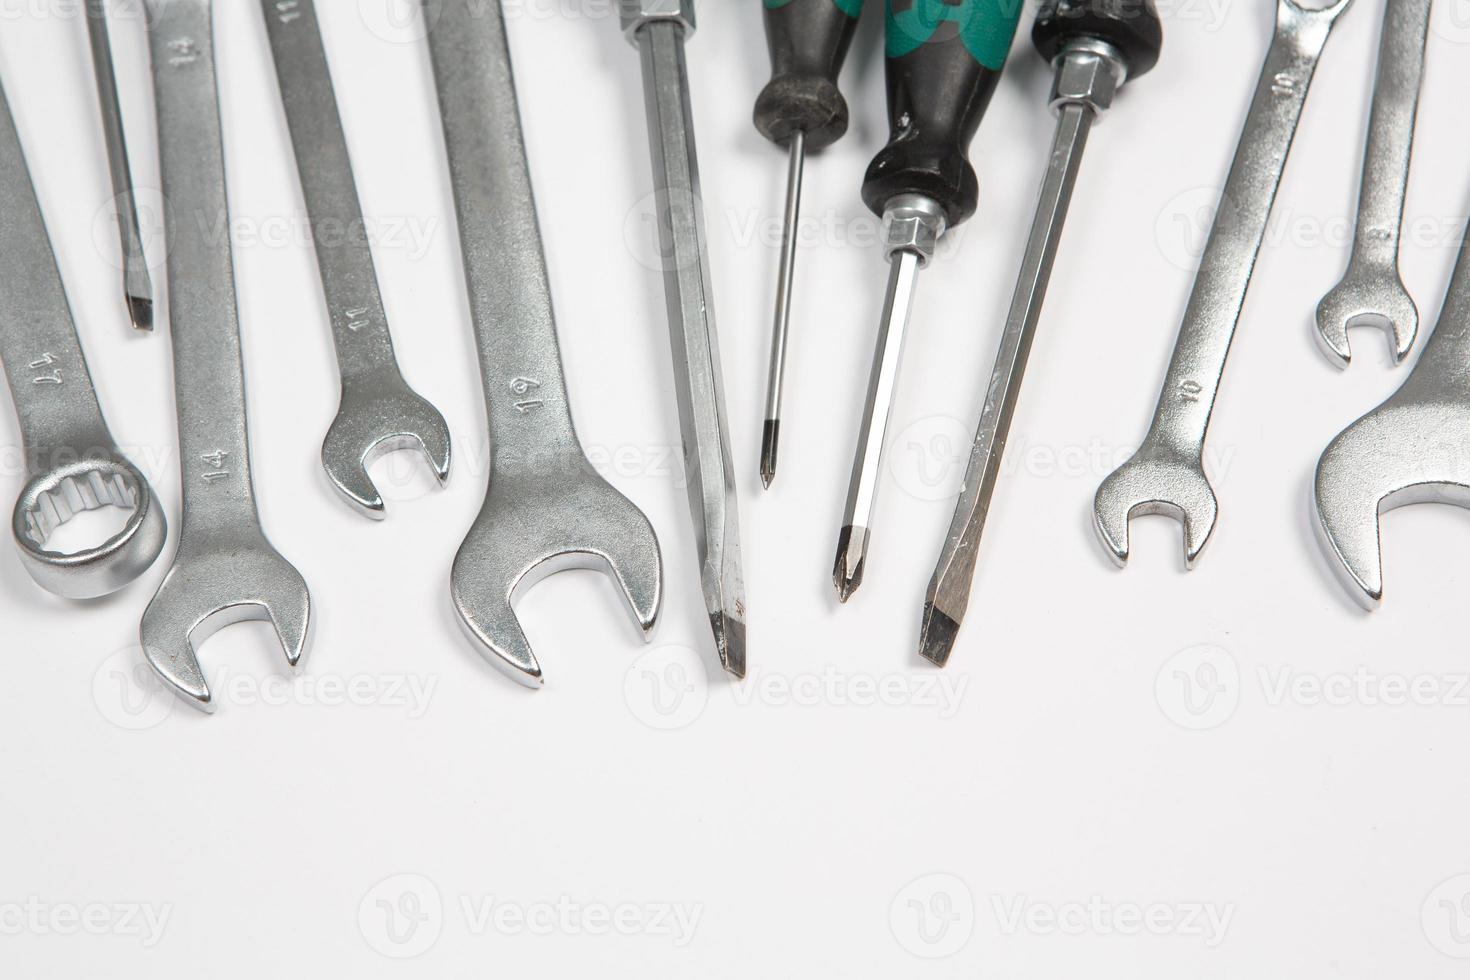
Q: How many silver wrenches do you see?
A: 7